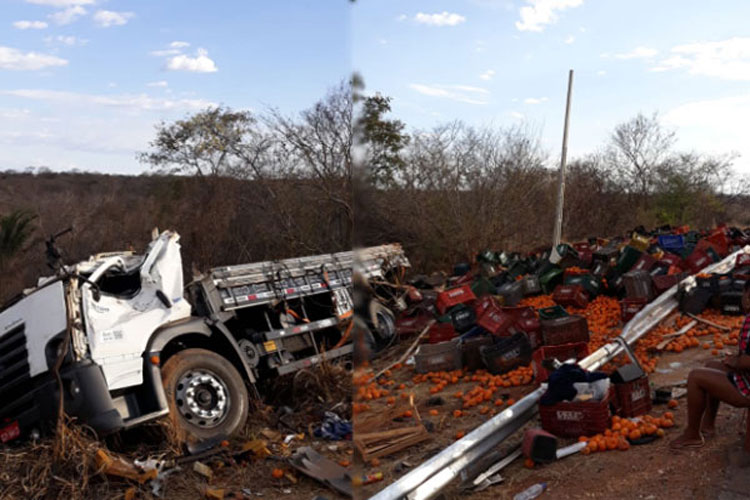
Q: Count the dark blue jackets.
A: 1